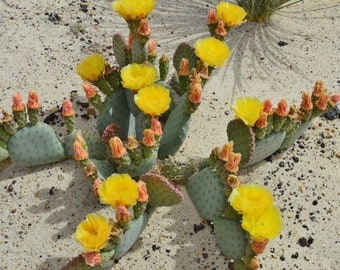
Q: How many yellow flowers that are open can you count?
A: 11